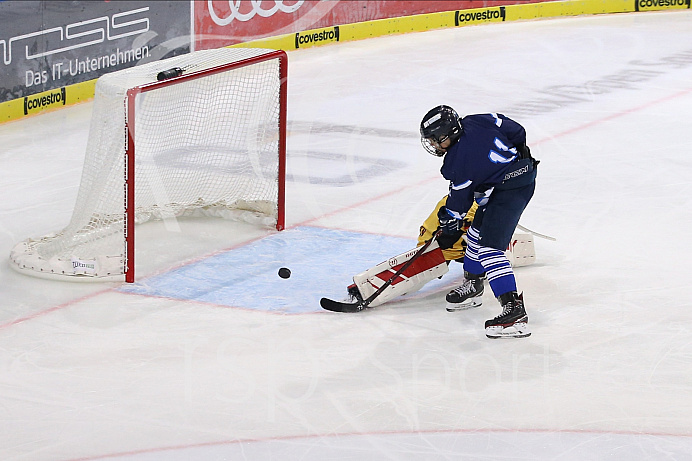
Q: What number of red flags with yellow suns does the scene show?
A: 0